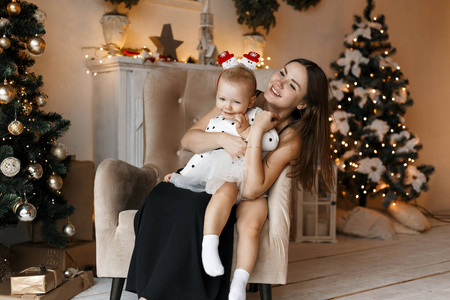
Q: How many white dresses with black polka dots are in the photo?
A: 1